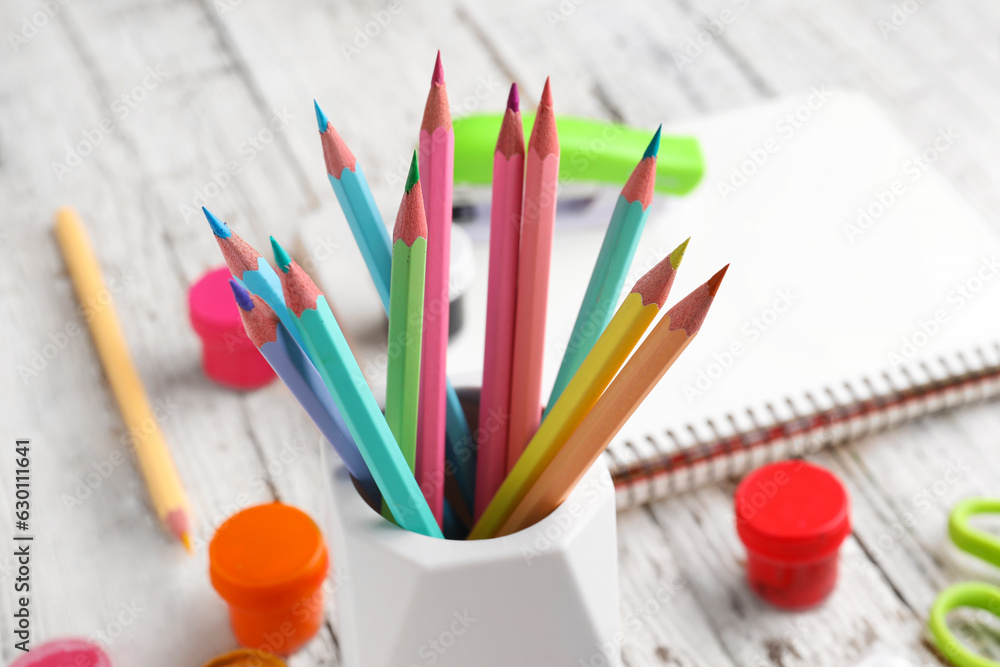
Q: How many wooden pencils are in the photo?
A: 12